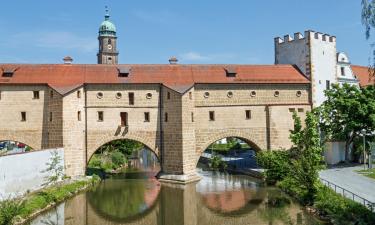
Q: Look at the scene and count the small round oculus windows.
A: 8